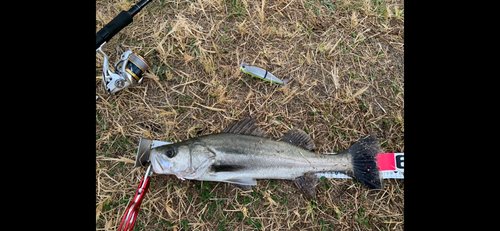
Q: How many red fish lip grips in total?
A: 1